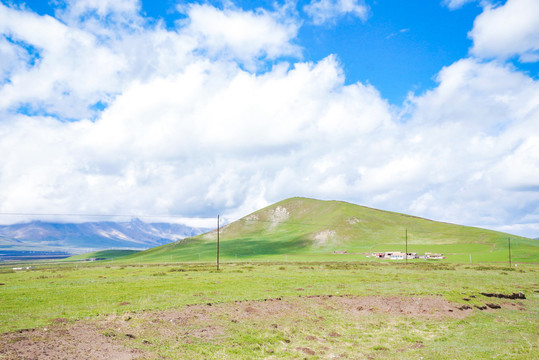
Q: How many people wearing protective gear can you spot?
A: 0